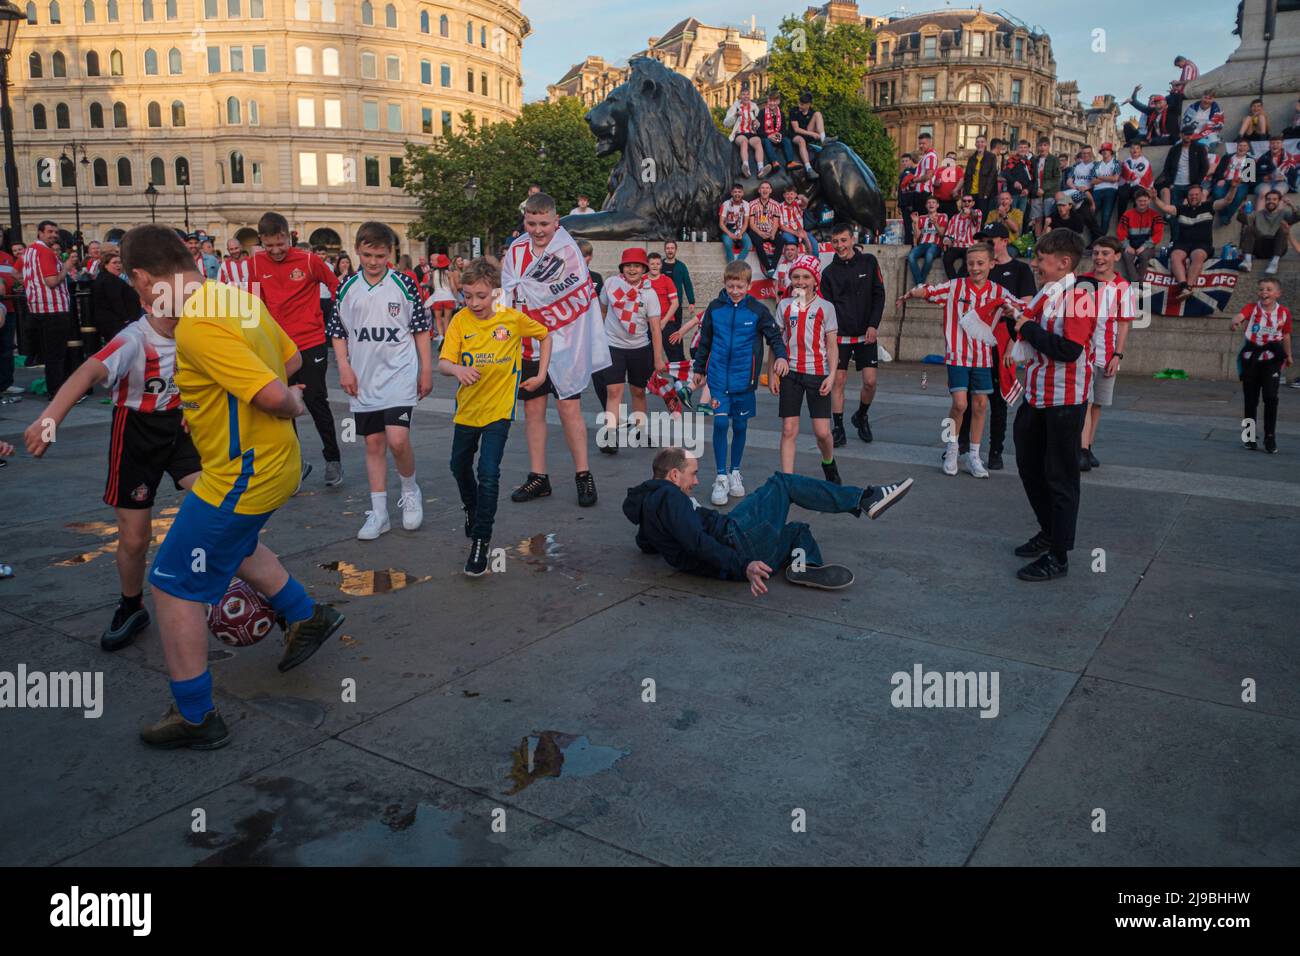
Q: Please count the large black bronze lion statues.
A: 1